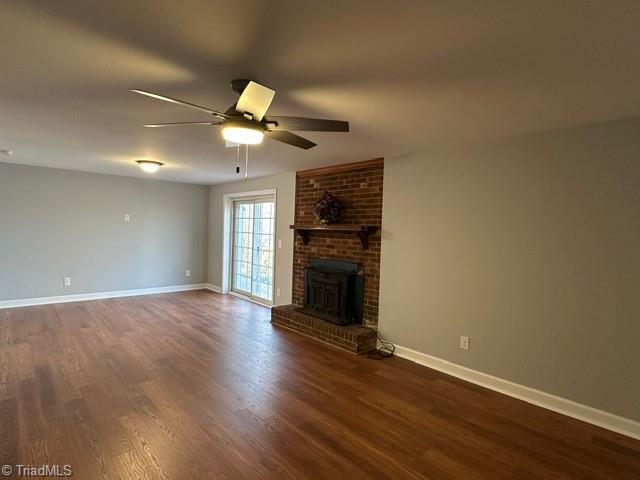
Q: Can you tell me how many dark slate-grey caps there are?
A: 0